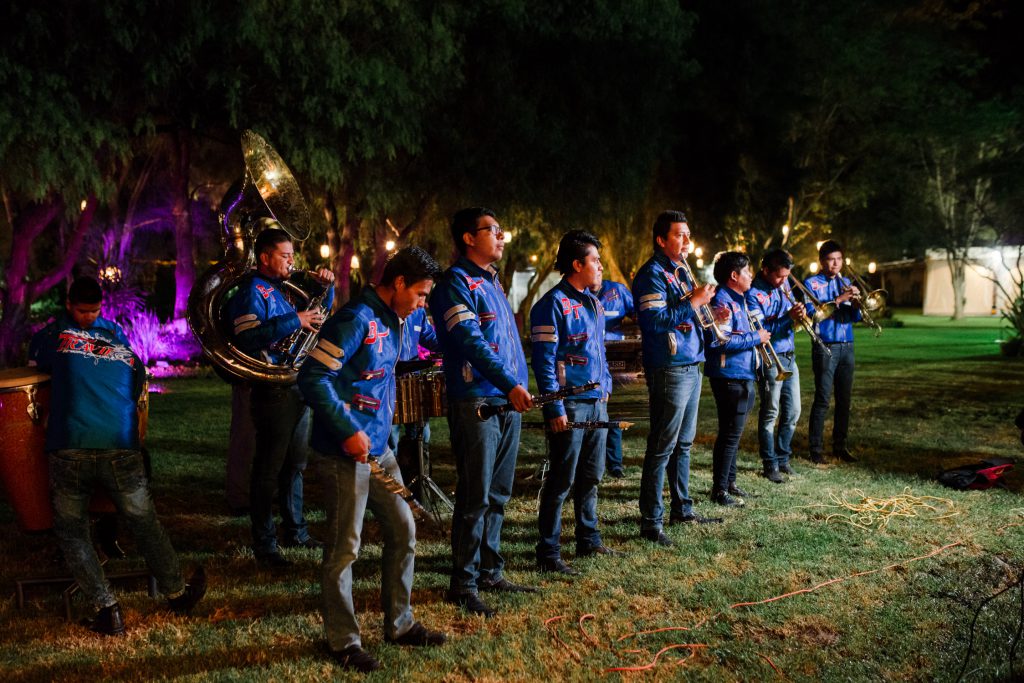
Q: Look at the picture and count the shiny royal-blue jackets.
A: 11